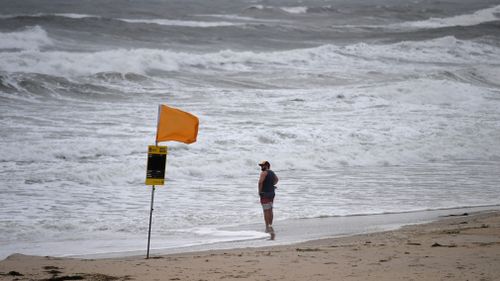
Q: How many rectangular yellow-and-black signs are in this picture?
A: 1